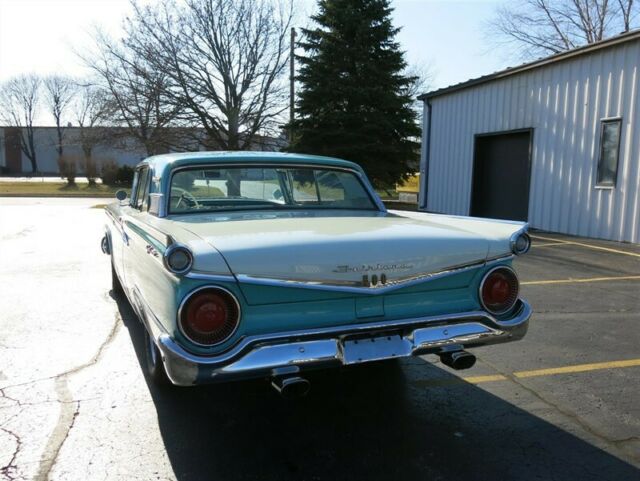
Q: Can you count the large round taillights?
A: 2